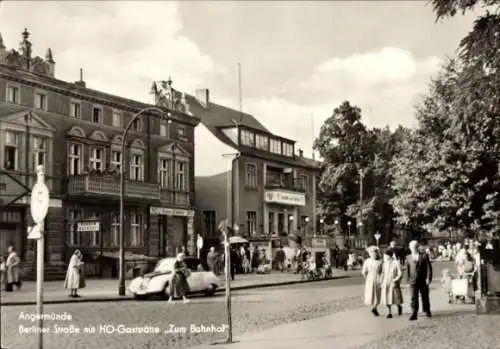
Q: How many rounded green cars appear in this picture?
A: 0